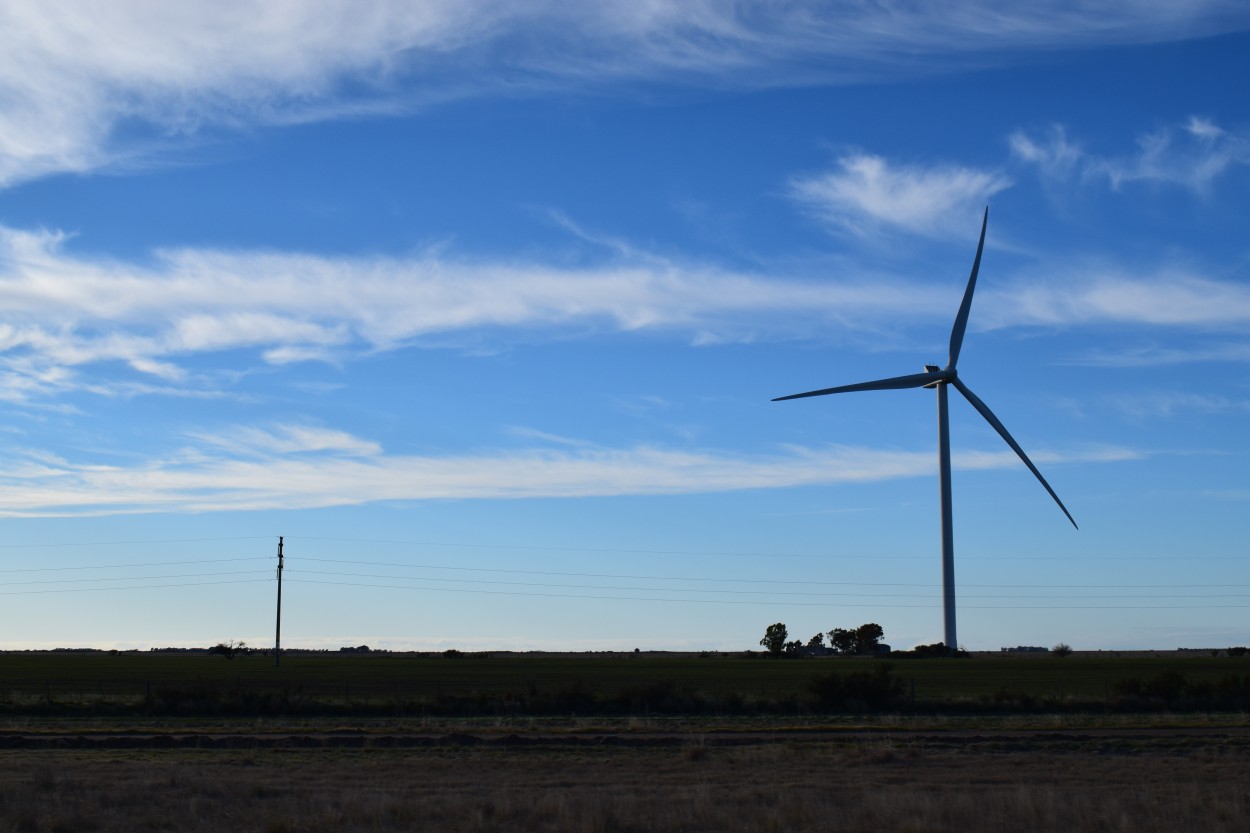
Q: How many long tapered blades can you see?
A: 3